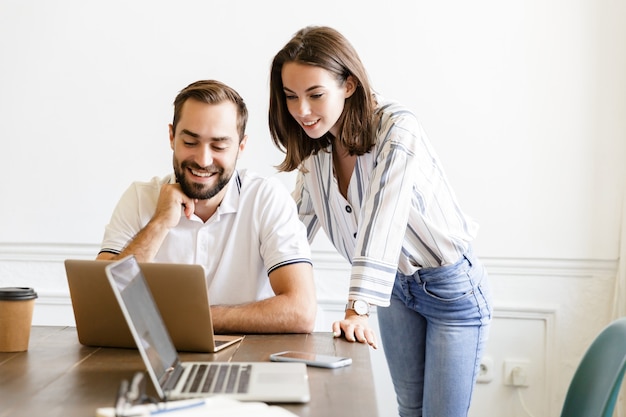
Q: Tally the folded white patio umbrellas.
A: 0